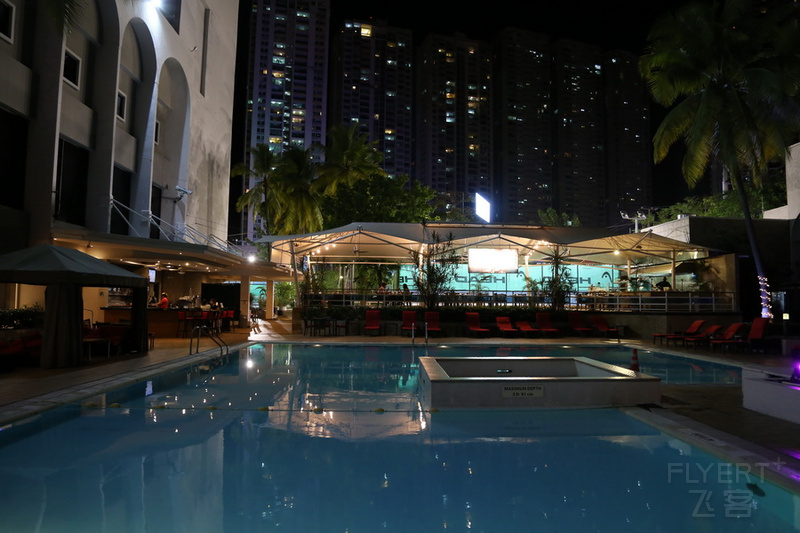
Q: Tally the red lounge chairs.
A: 13